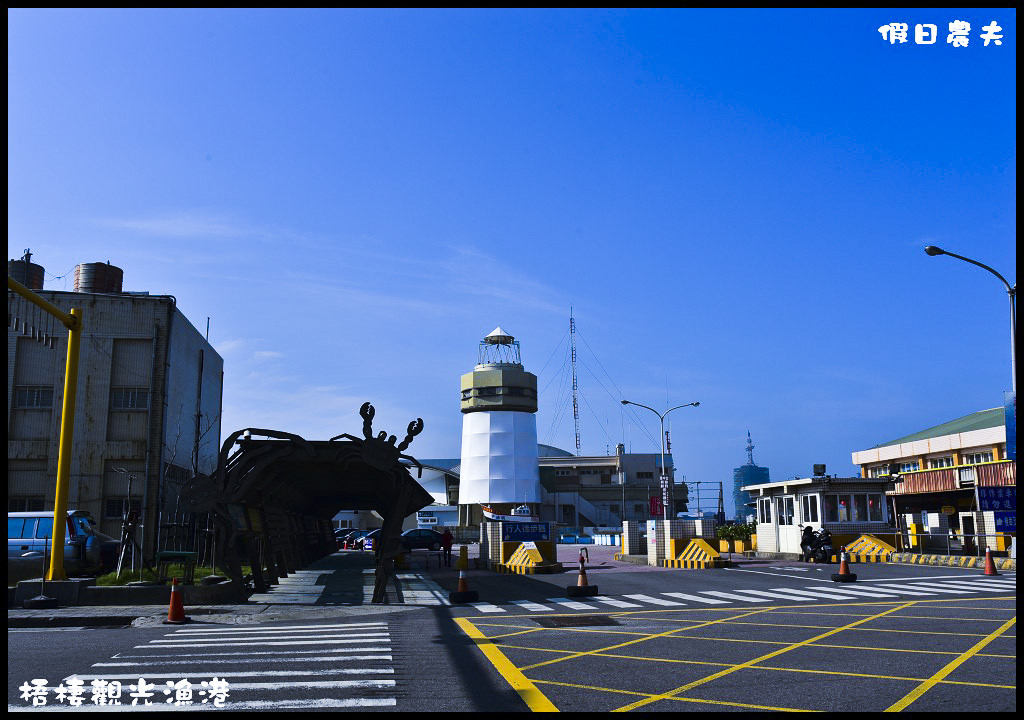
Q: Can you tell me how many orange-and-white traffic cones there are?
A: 5